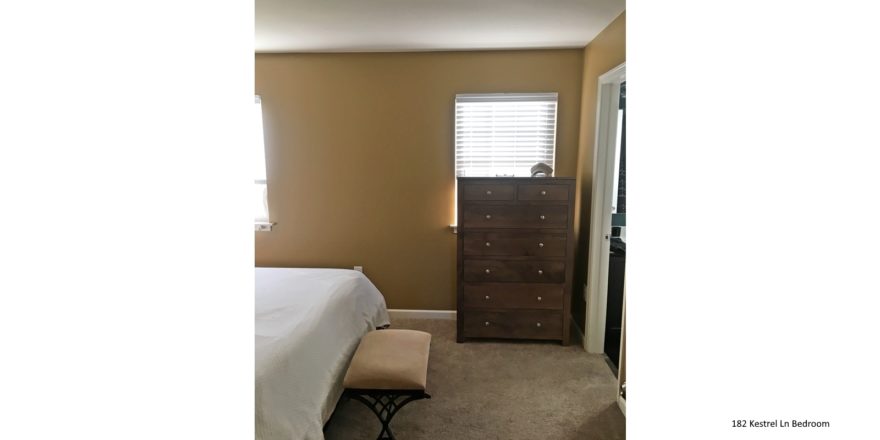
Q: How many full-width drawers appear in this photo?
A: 5